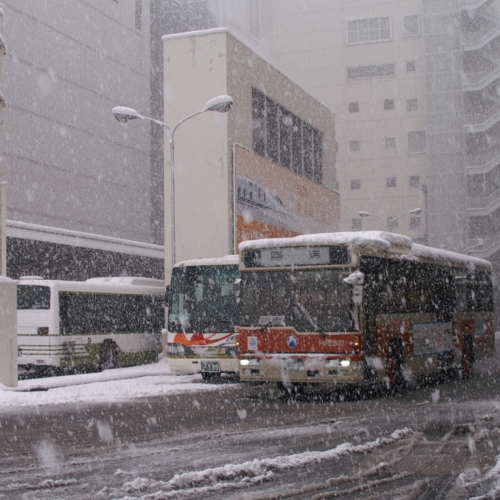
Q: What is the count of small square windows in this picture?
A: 12